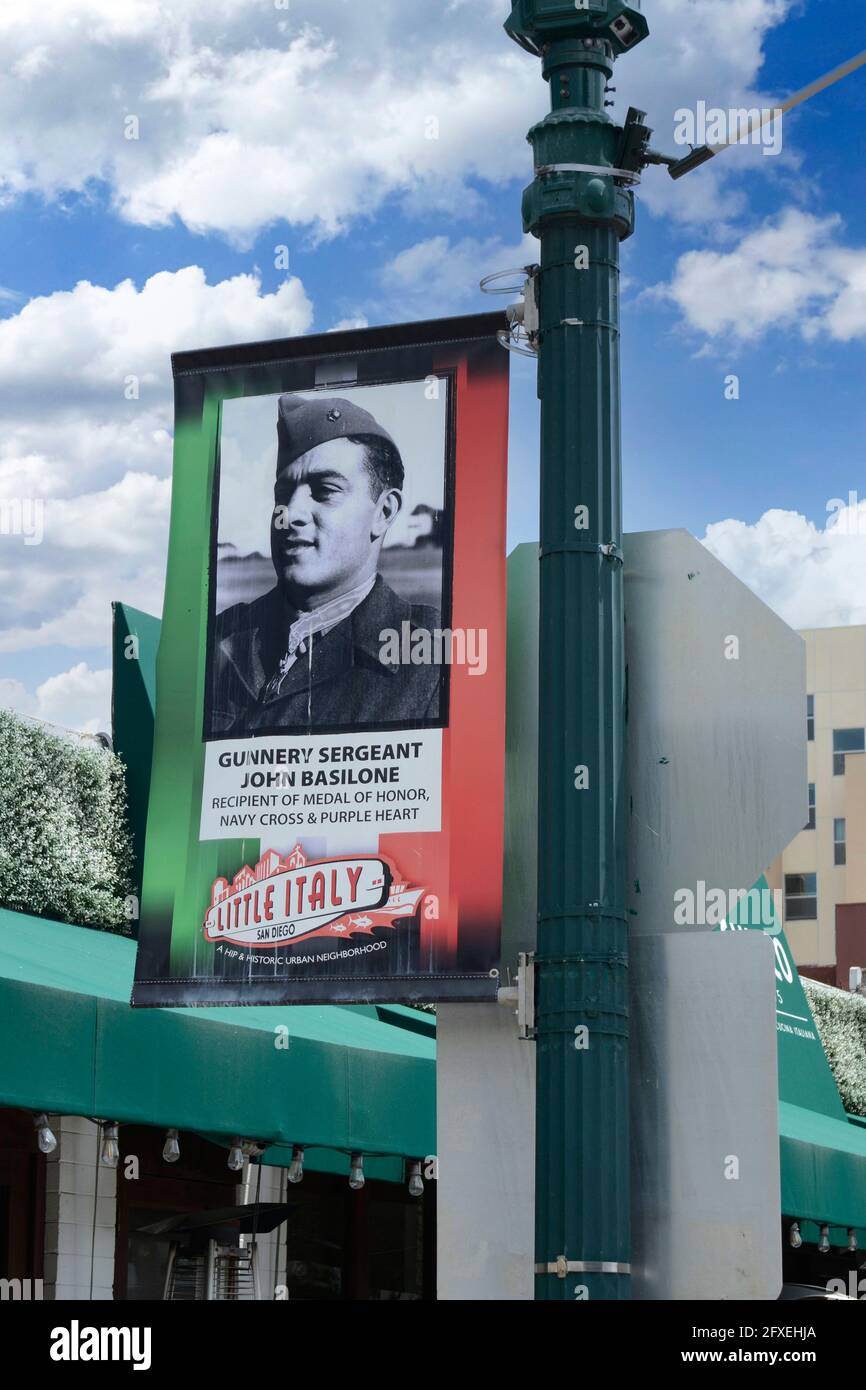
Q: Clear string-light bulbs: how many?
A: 10